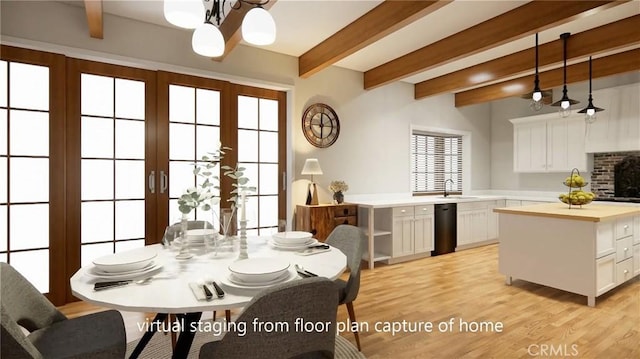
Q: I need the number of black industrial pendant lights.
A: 3